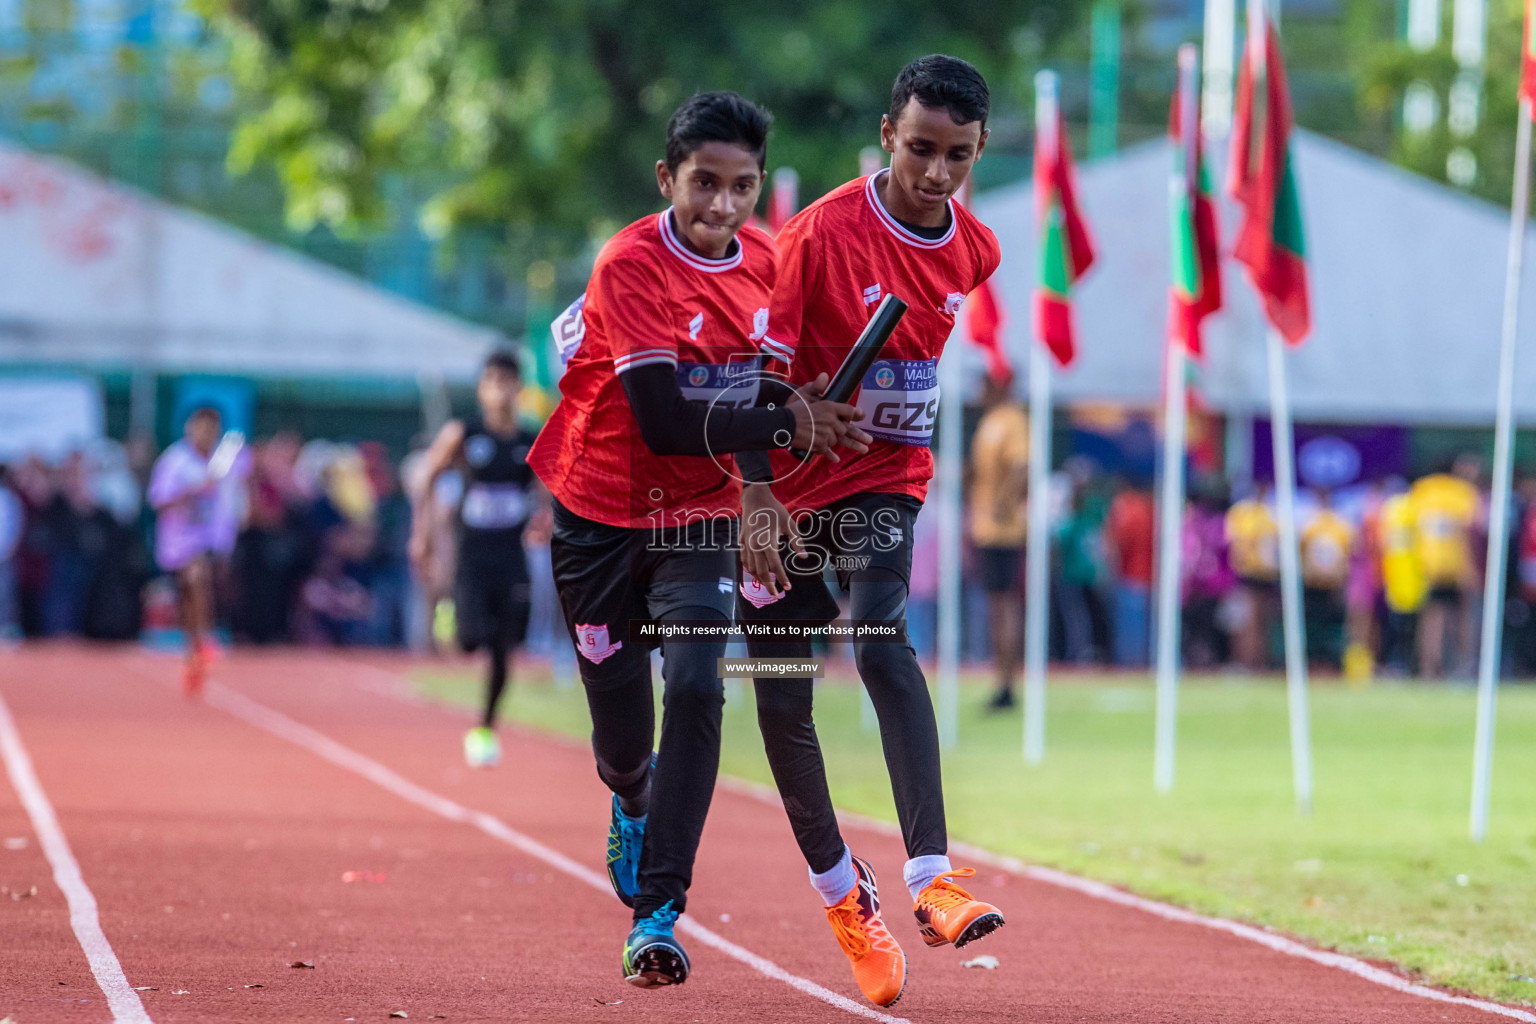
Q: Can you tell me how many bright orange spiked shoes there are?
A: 2